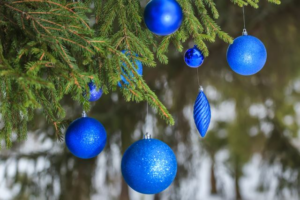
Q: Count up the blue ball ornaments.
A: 7